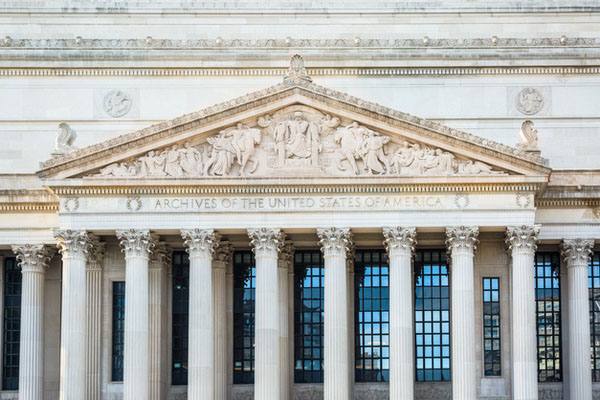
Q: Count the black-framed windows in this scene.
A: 10